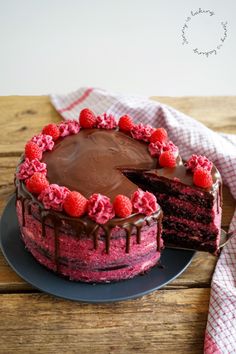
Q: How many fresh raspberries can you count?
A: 10